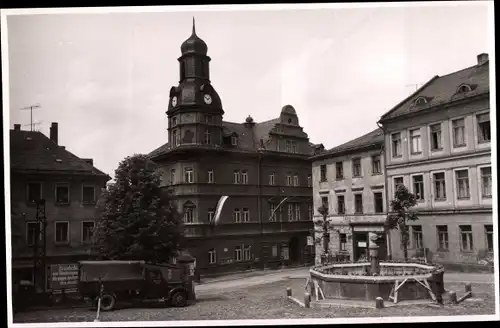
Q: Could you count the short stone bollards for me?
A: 5